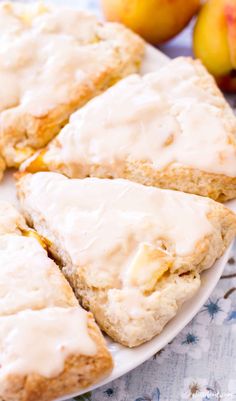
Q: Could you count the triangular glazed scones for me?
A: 4